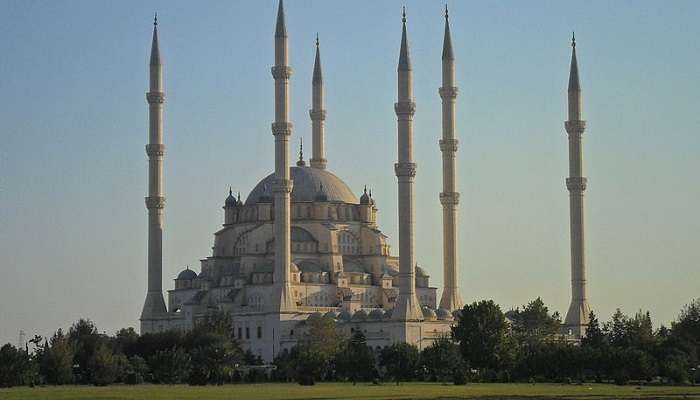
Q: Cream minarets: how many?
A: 6